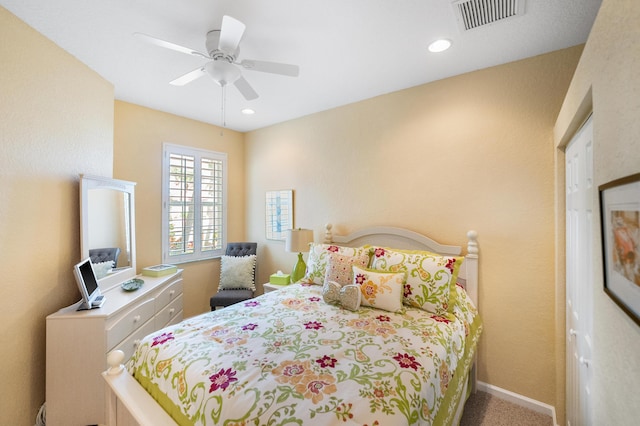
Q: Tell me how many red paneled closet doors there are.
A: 0